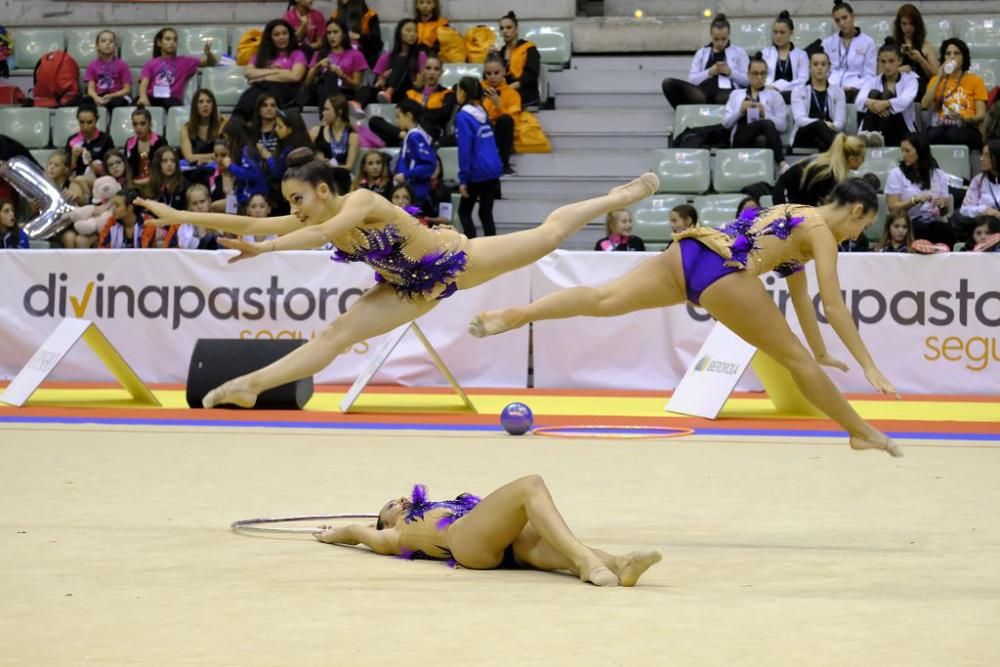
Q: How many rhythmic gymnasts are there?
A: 3